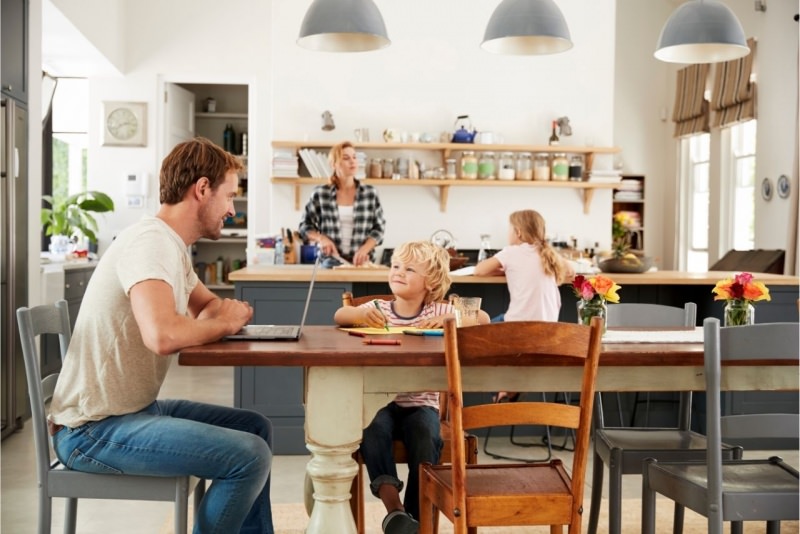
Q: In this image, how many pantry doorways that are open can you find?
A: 1